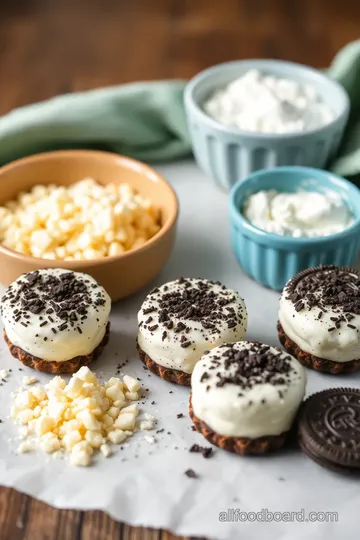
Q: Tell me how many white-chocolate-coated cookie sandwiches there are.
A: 4